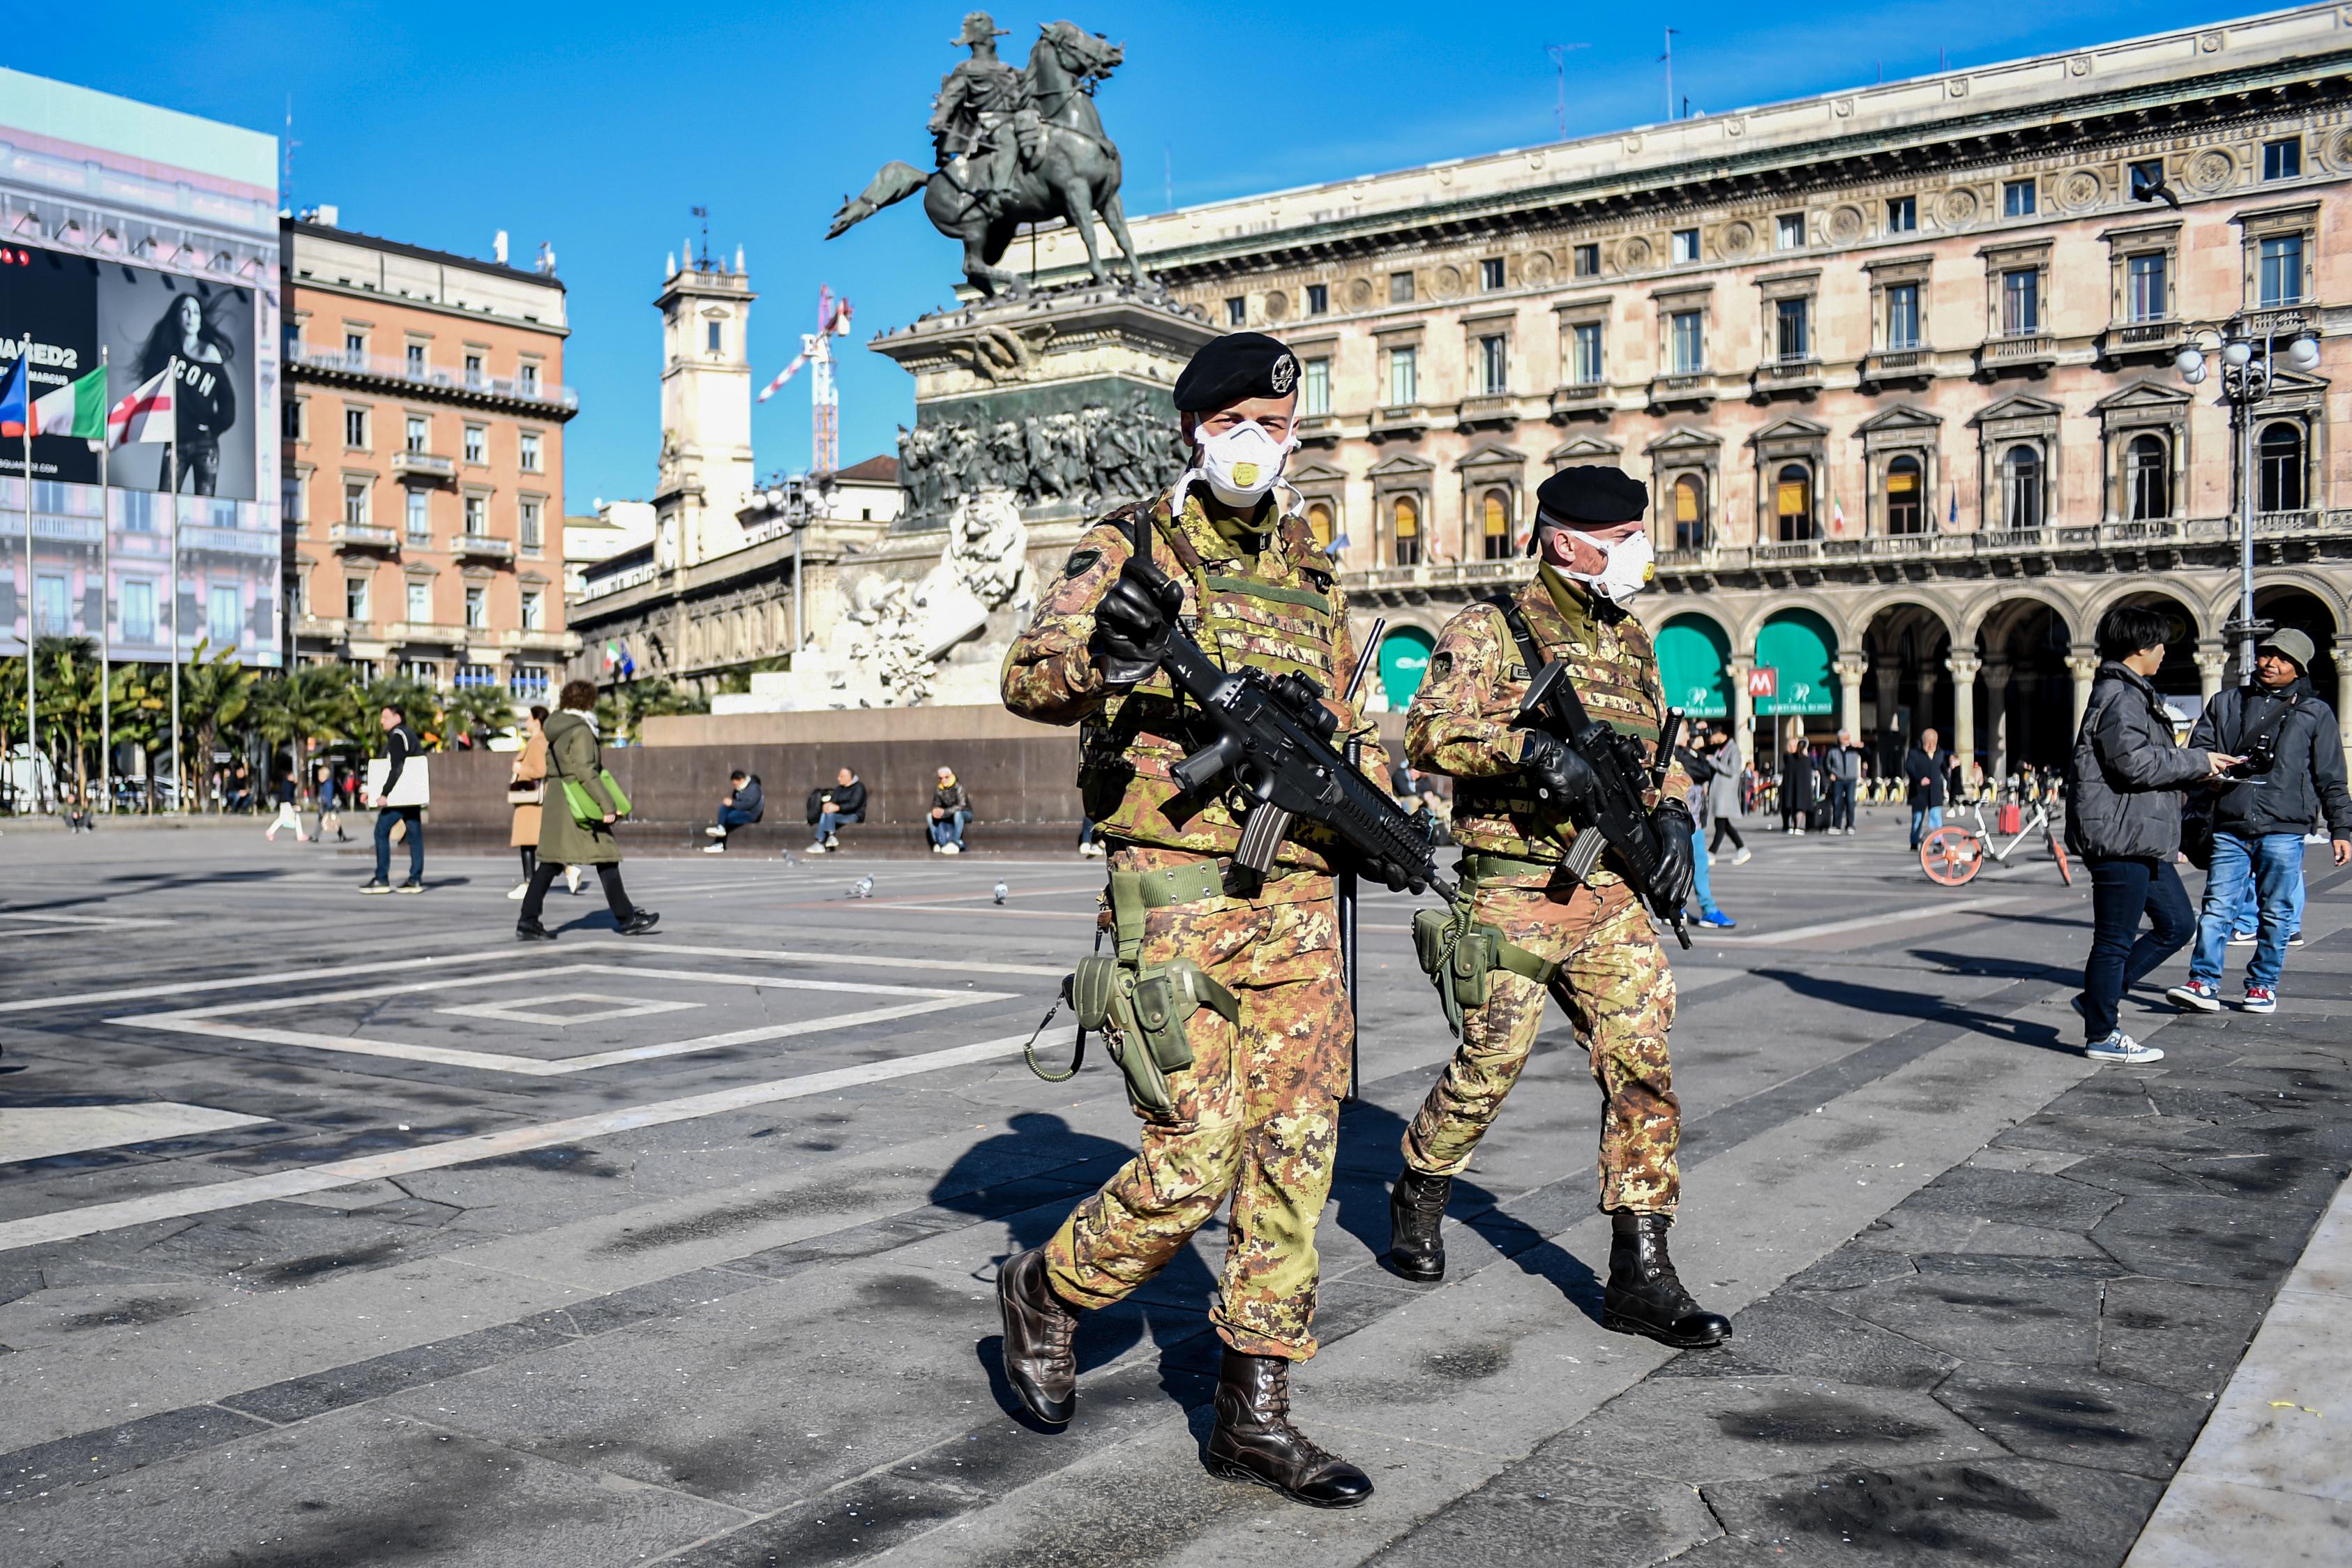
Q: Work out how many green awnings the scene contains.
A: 3